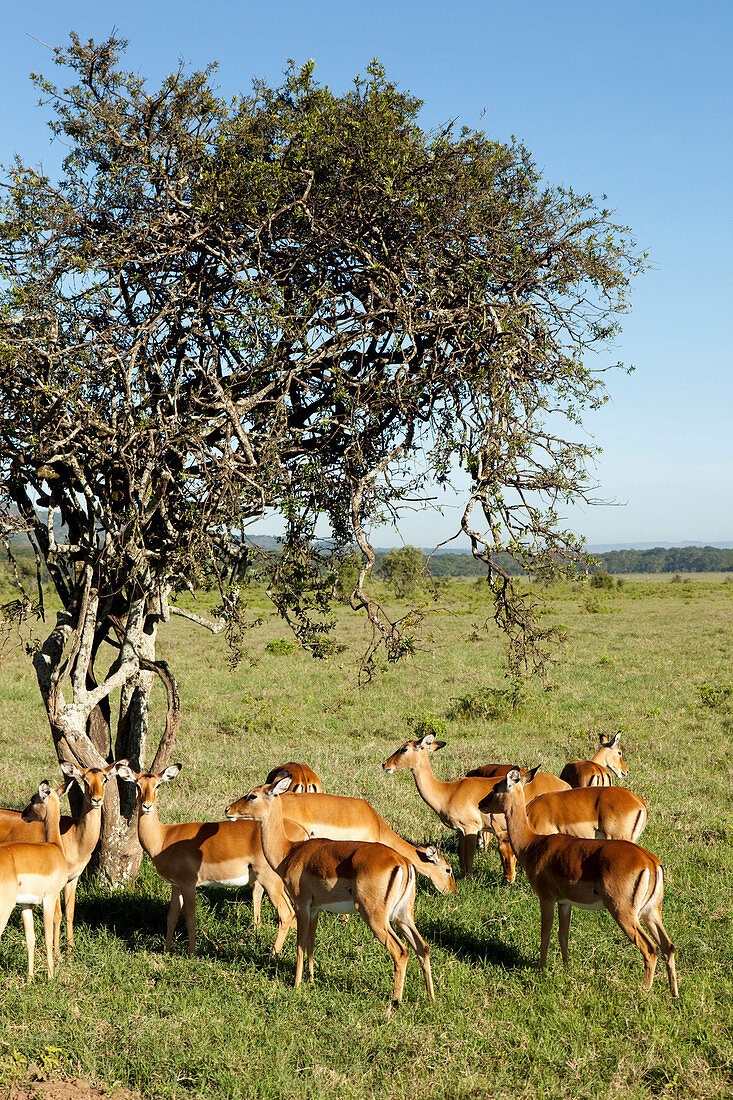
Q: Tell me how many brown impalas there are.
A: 11